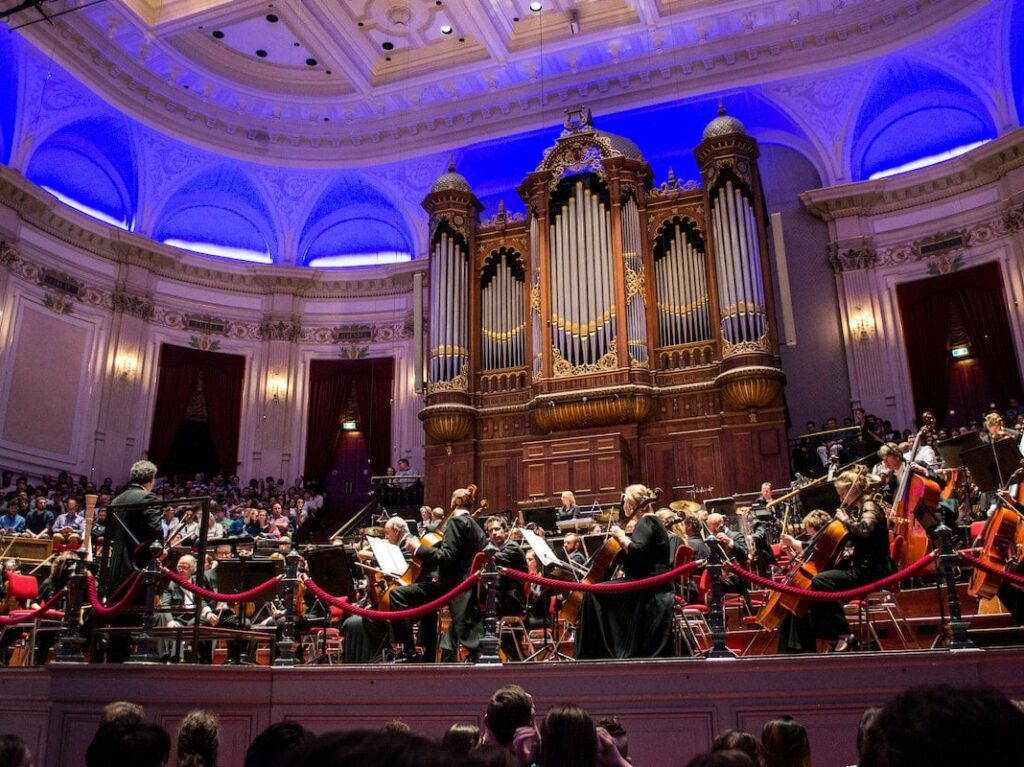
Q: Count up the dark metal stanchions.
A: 6